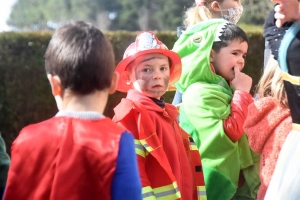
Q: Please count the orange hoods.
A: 1